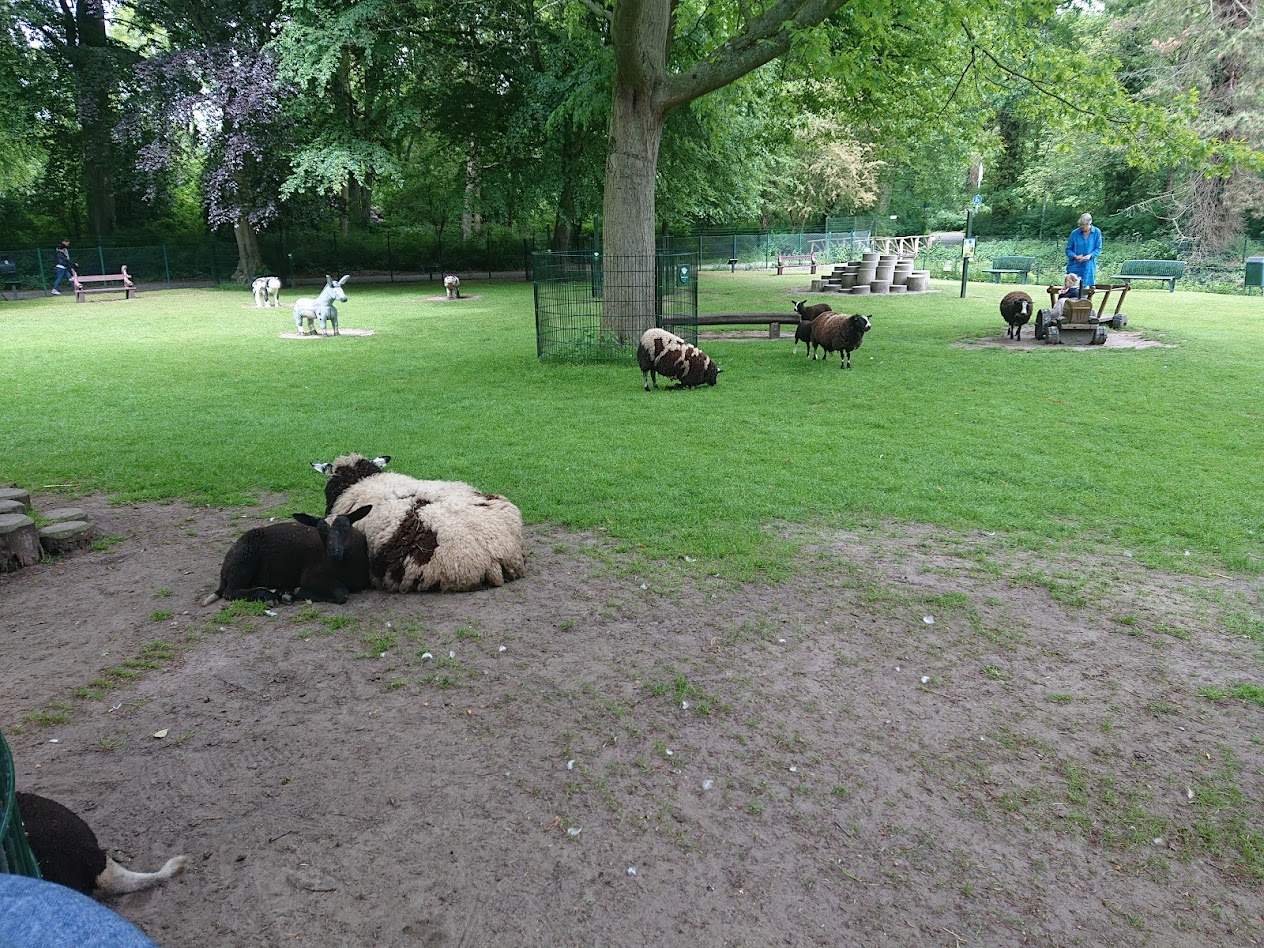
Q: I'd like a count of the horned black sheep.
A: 0